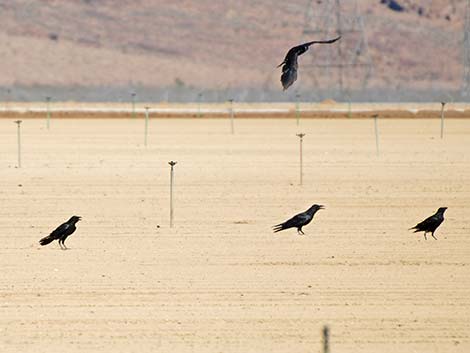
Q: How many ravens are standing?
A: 3